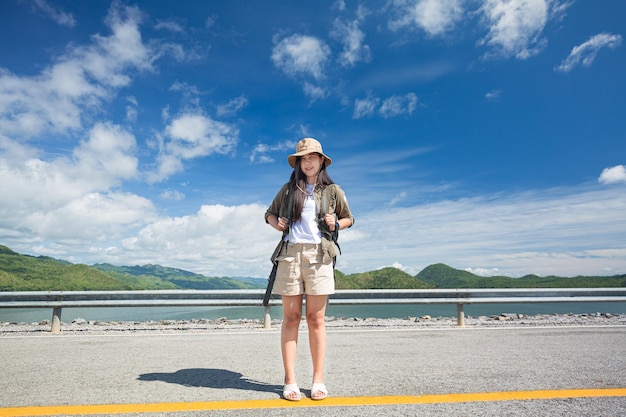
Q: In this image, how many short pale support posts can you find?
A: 3